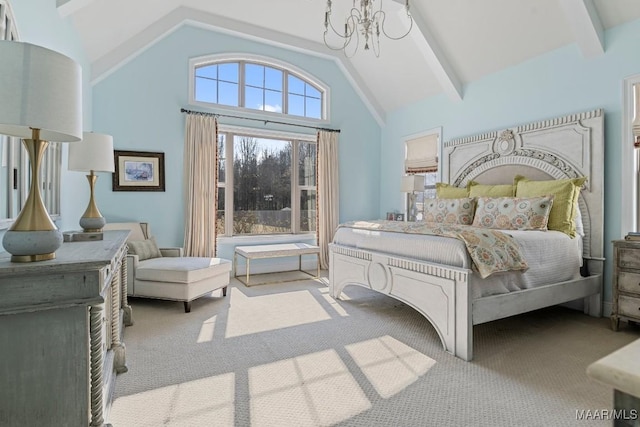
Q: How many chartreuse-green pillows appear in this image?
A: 3